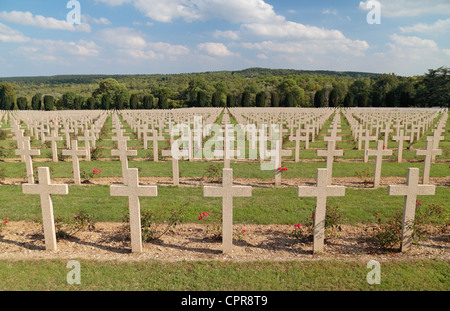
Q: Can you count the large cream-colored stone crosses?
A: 5